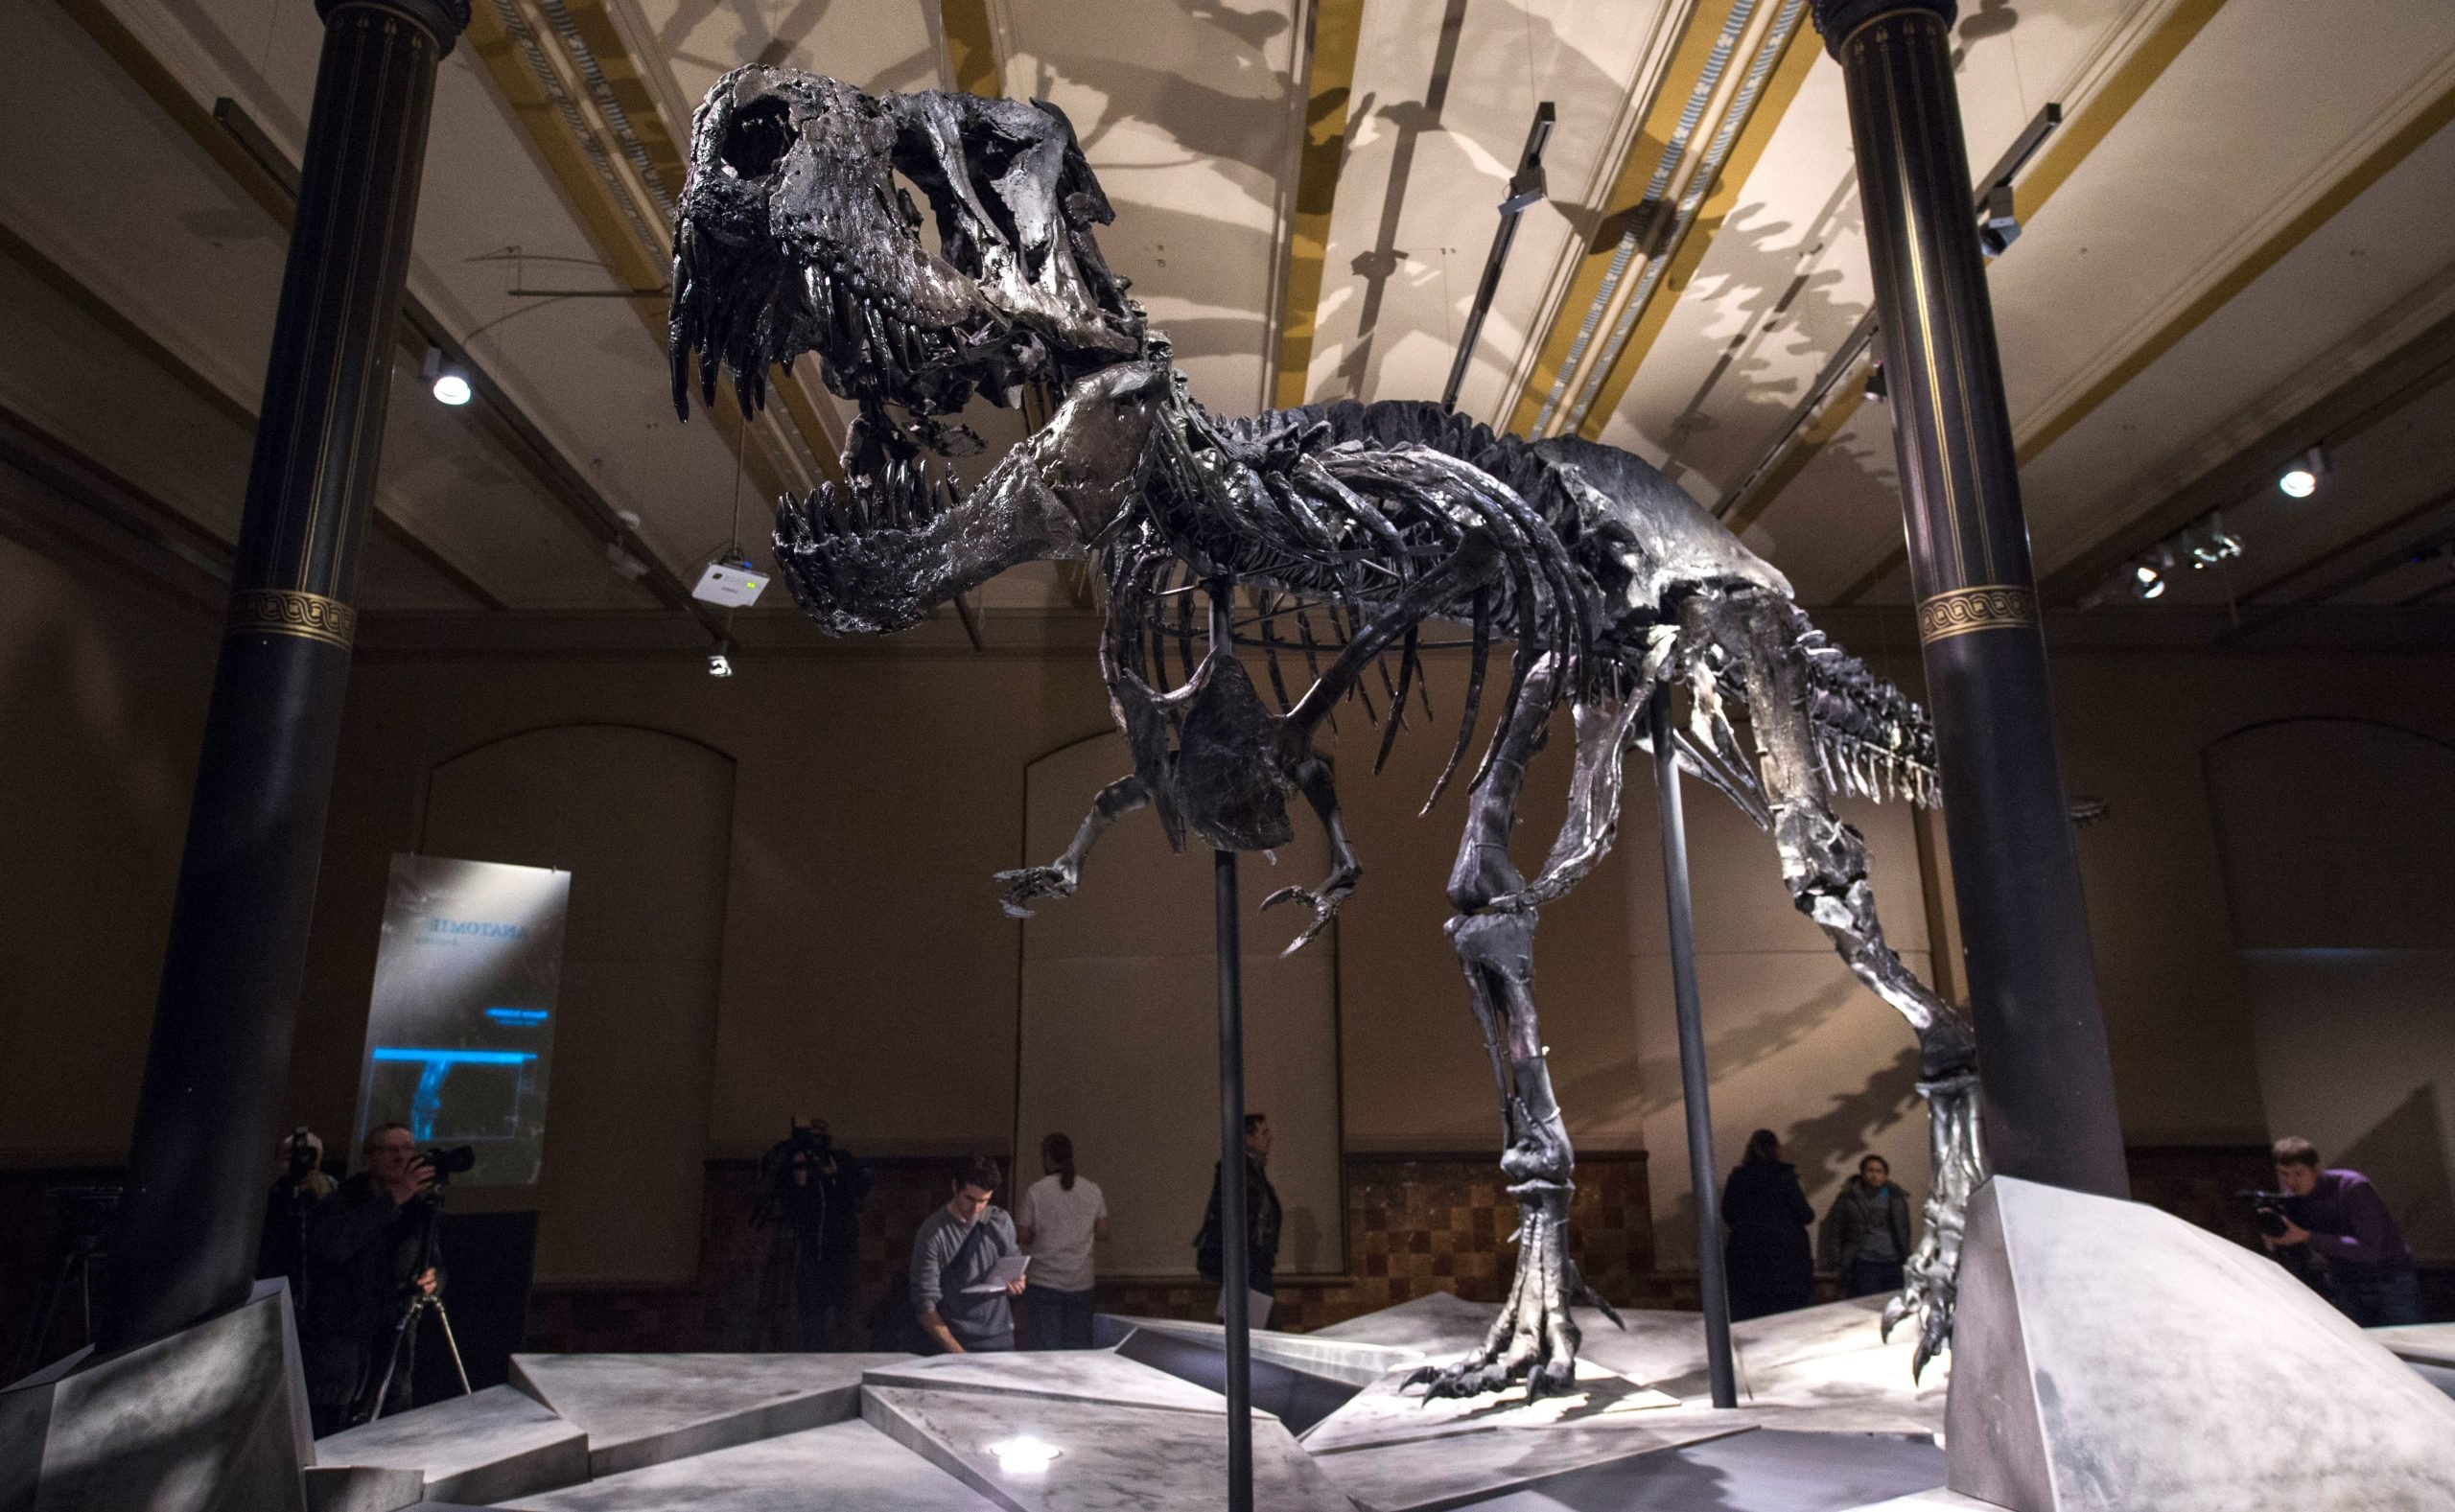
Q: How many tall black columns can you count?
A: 2